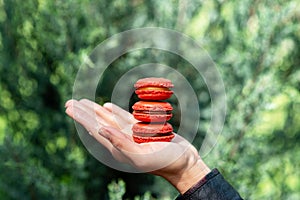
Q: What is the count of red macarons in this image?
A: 3